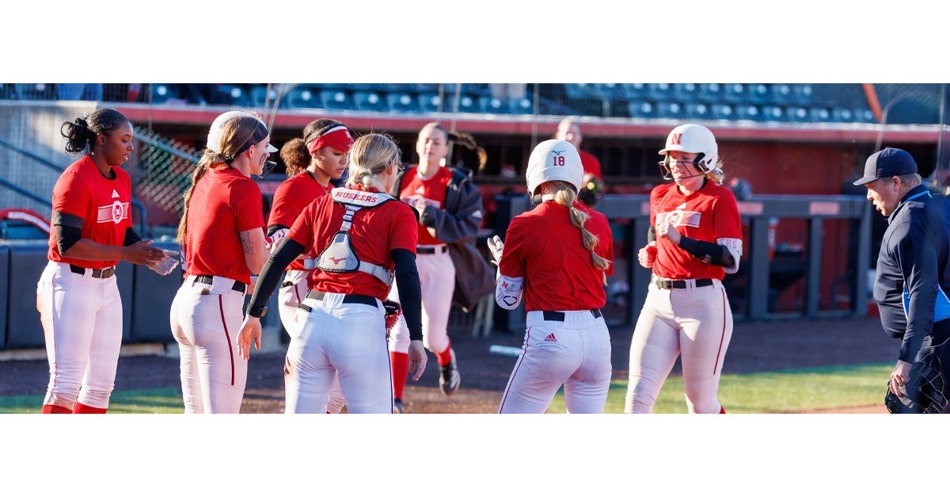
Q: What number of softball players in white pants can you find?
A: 7